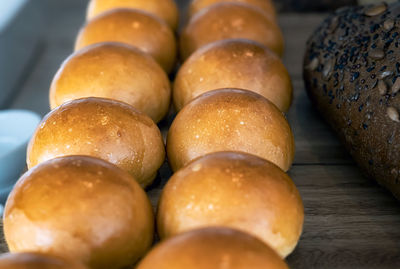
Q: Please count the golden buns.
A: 12